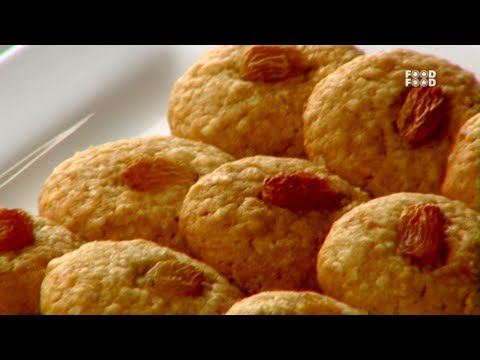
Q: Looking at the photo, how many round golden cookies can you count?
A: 9